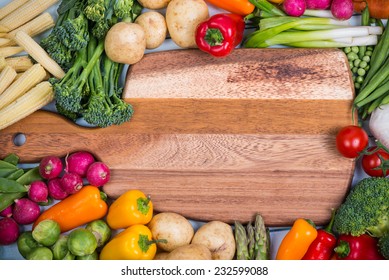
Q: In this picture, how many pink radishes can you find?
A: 12